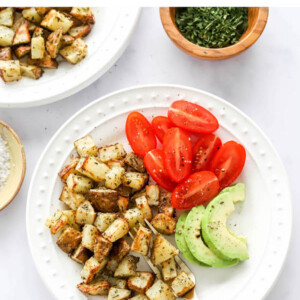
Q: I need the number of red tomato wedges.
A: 8